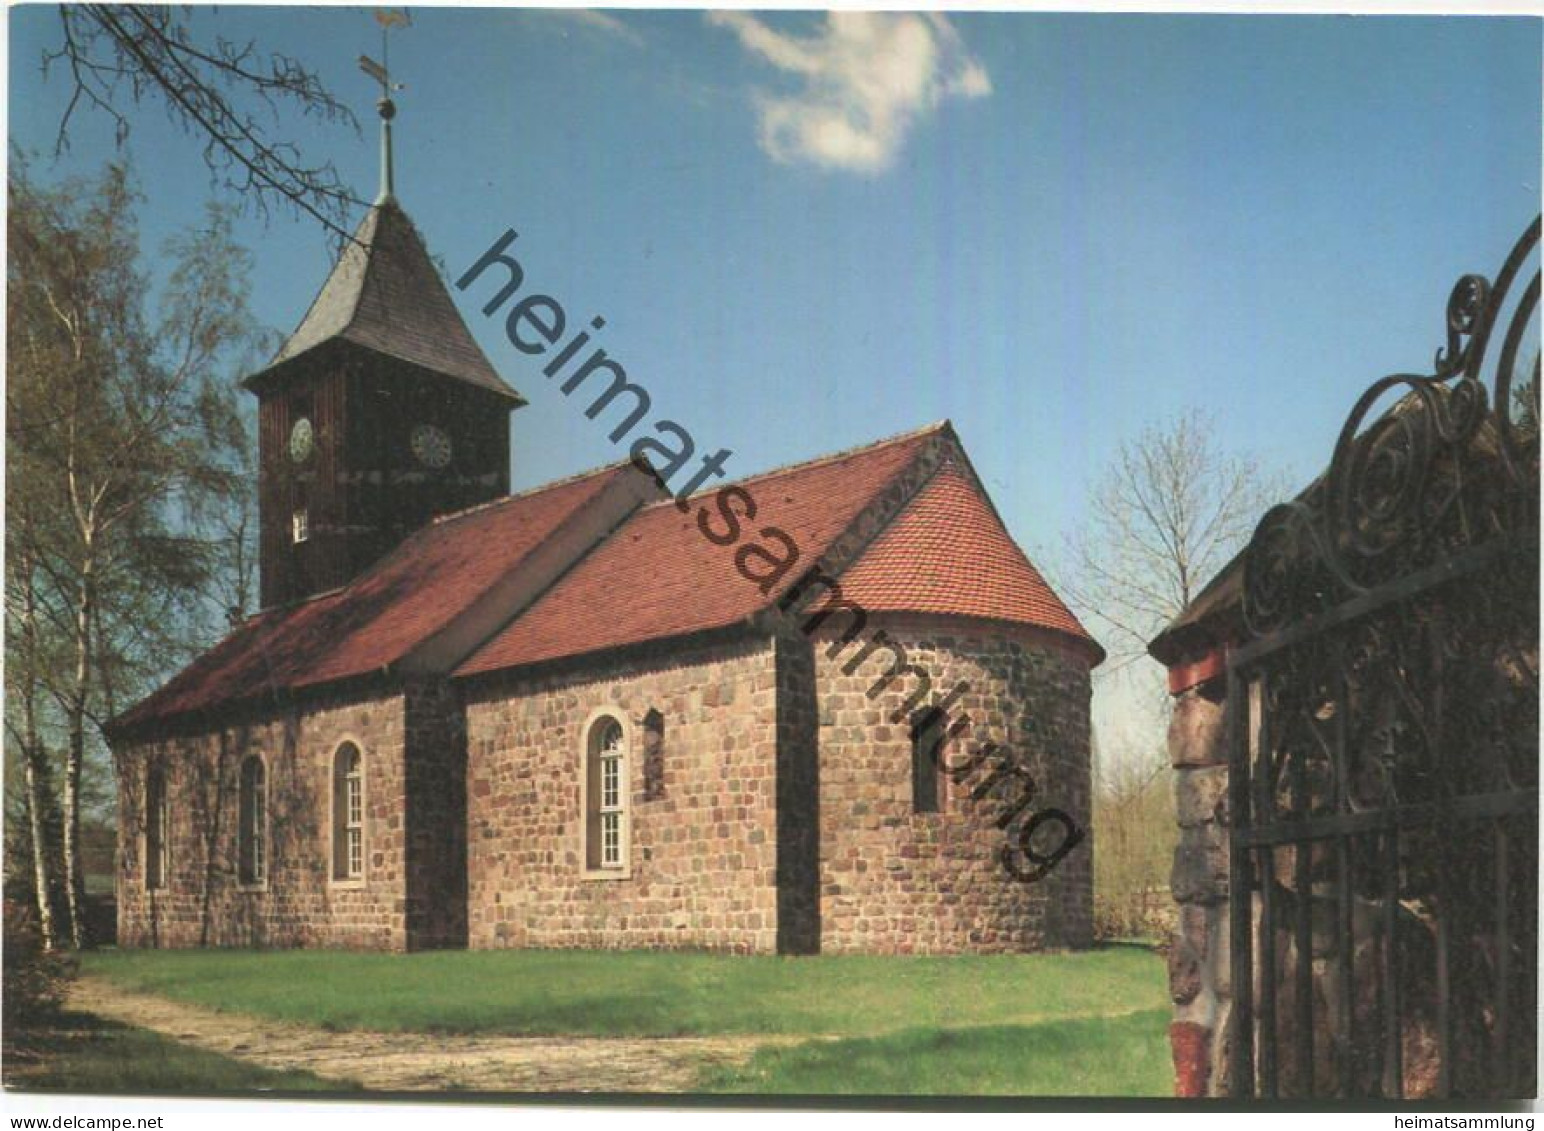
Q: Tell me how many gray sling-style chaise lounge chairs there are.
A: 0